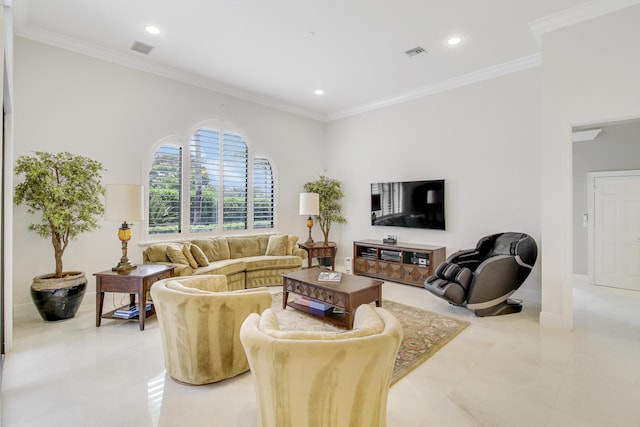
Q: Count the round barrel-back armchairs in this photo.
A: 2